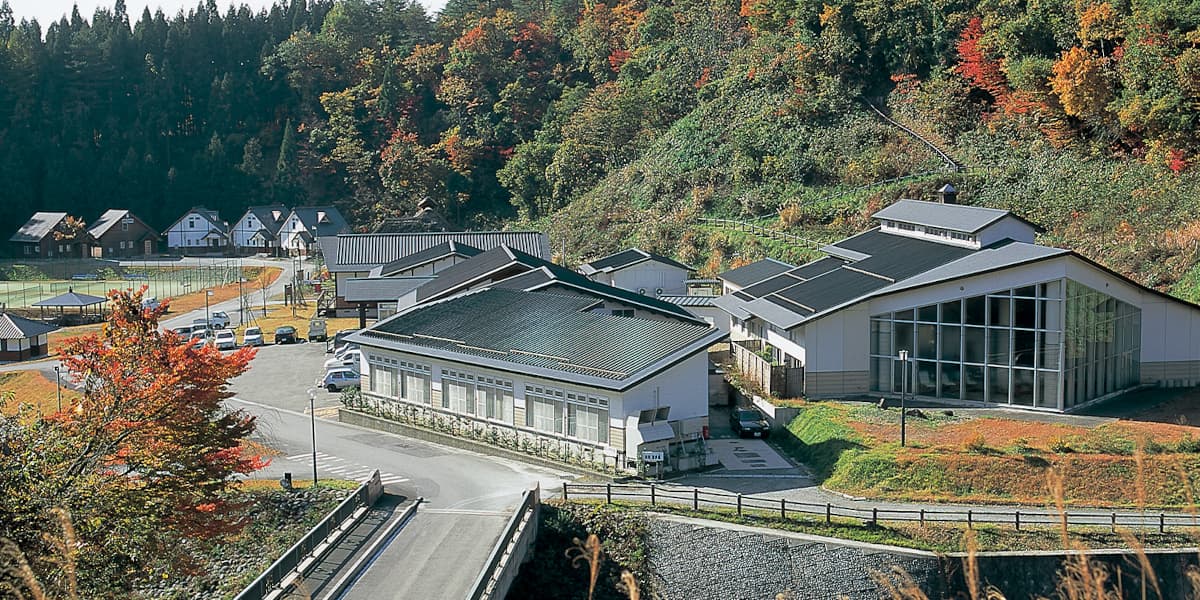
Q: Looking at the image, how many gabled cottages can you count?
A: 5